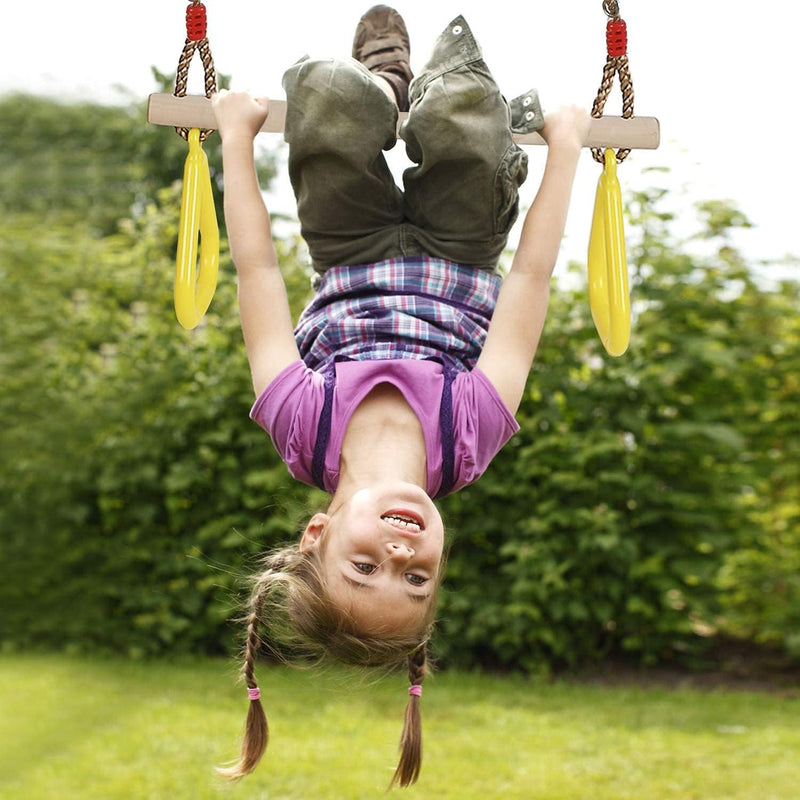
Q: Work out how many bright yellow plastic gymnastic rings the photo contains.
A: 2